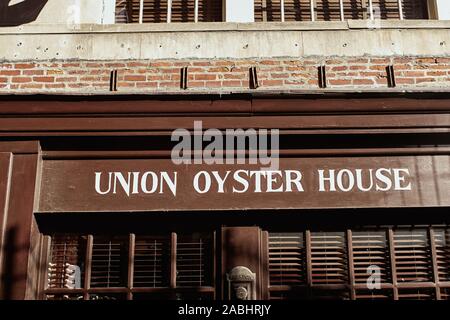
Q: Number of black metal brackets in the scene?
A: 5